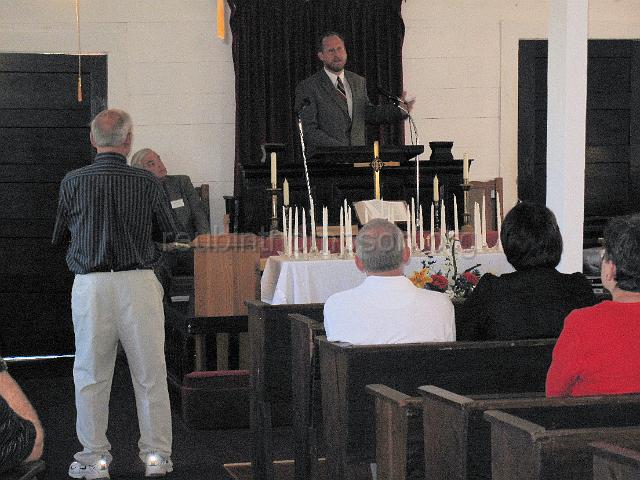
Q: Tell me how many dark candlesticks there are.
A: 4